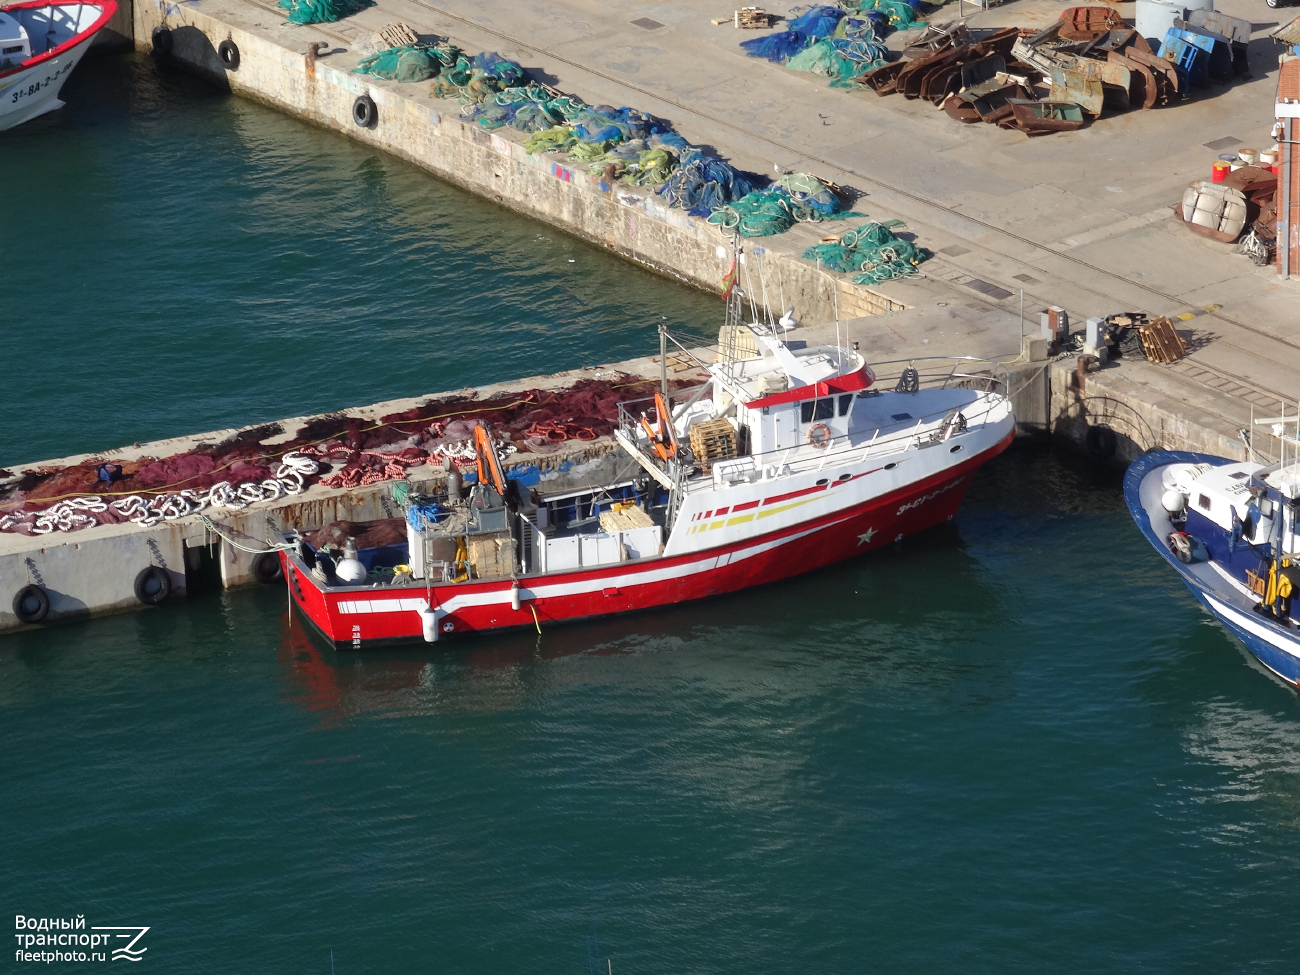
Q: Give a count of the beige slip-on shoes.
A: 0